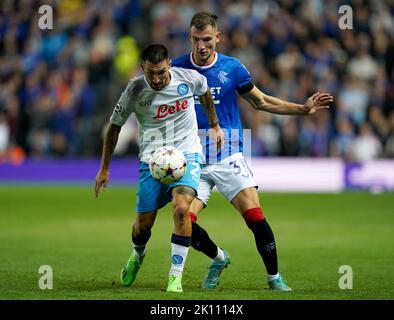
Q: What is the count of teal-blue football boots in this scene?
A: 2